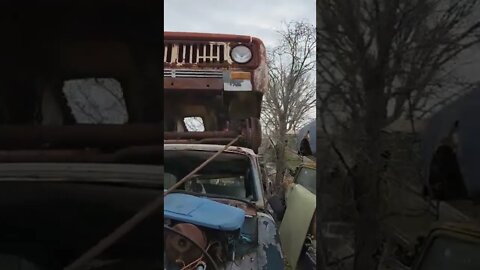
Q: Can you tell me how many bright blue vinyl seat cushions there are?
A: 1